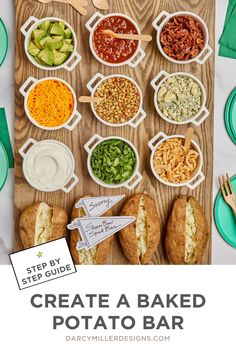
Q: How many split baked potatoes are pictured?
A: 4